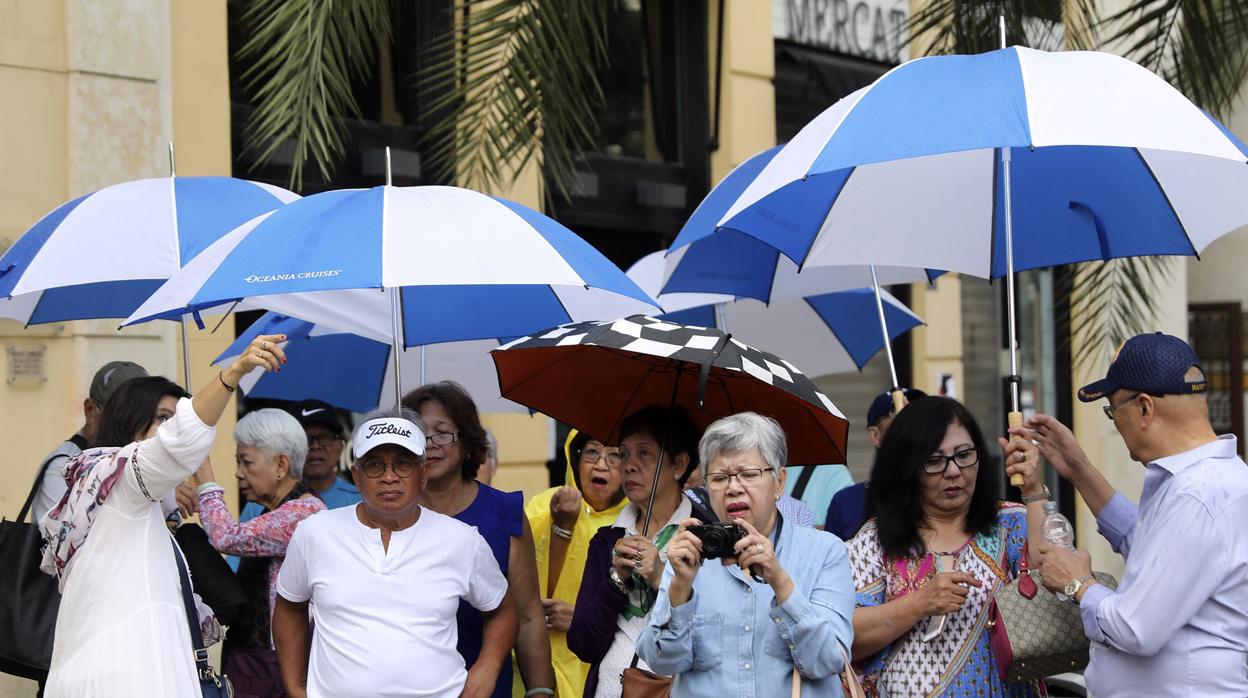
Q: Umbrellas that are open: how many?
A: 7